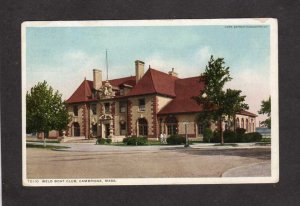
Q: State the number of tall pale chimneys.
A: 2